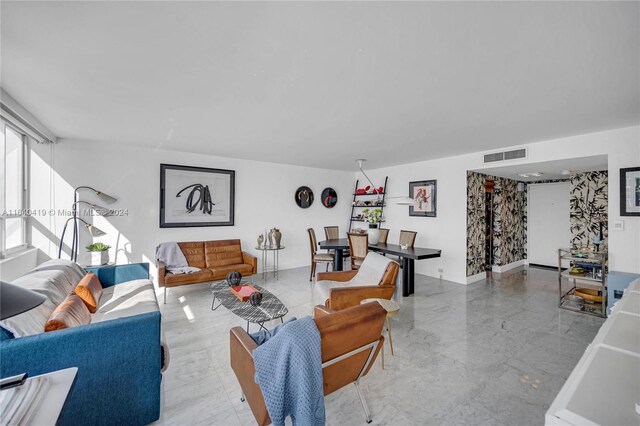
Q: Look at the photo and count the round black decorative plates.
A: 2